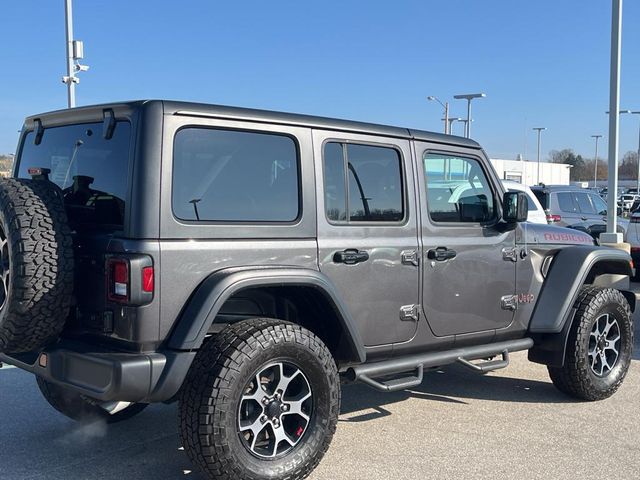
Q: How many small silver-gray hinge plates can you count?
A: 4